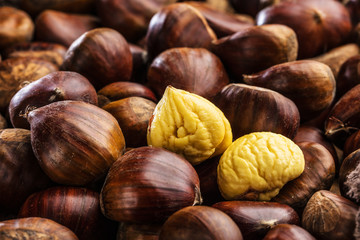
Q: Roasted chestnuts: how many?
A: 2